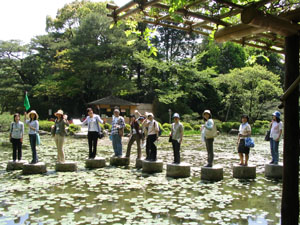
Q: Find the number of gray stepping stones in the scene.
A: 11